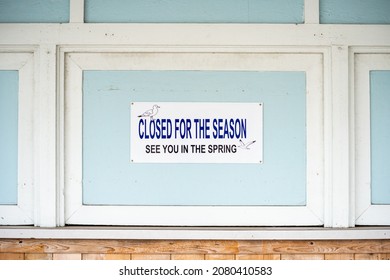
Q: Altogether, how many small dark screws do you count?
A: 4